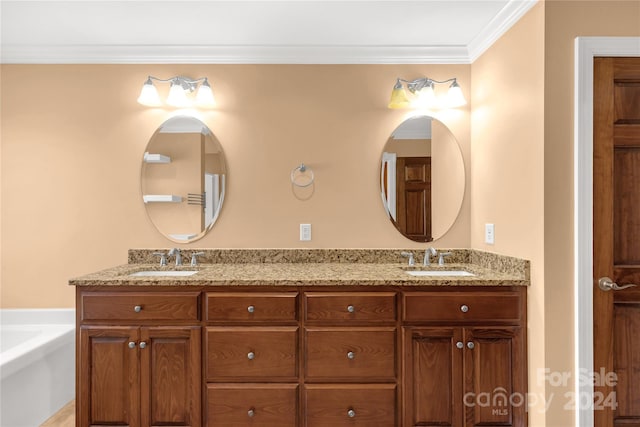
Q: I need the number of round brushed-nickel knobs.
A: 12